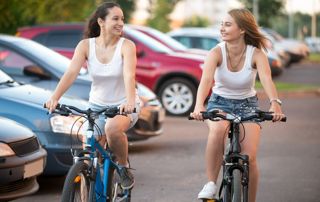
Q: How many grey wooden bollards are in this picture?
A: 0